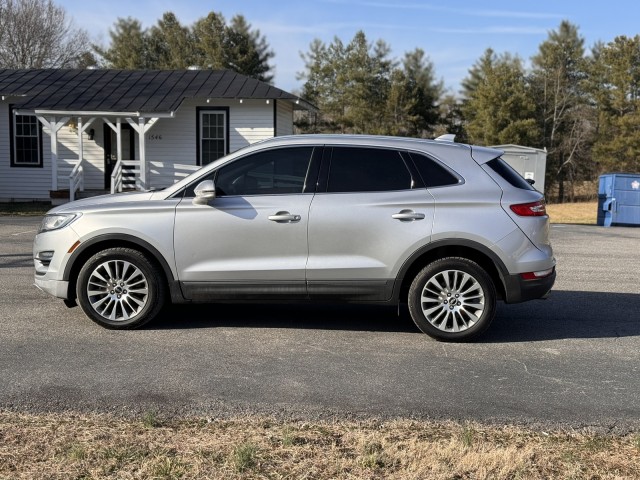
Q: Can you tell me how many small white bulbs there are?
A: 5